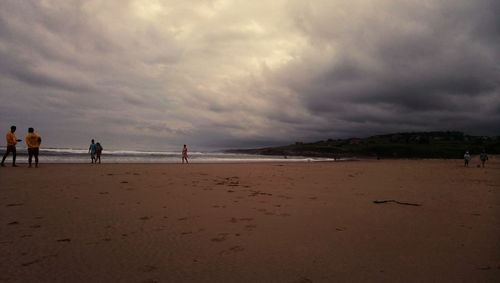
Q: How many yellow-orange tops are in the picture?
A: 2